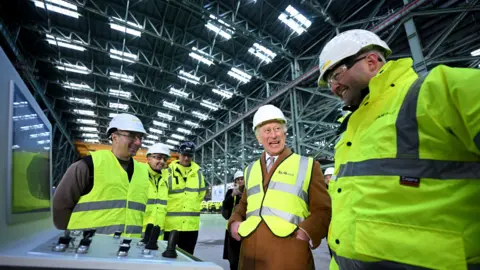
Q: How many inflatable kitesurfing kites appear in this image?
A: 0